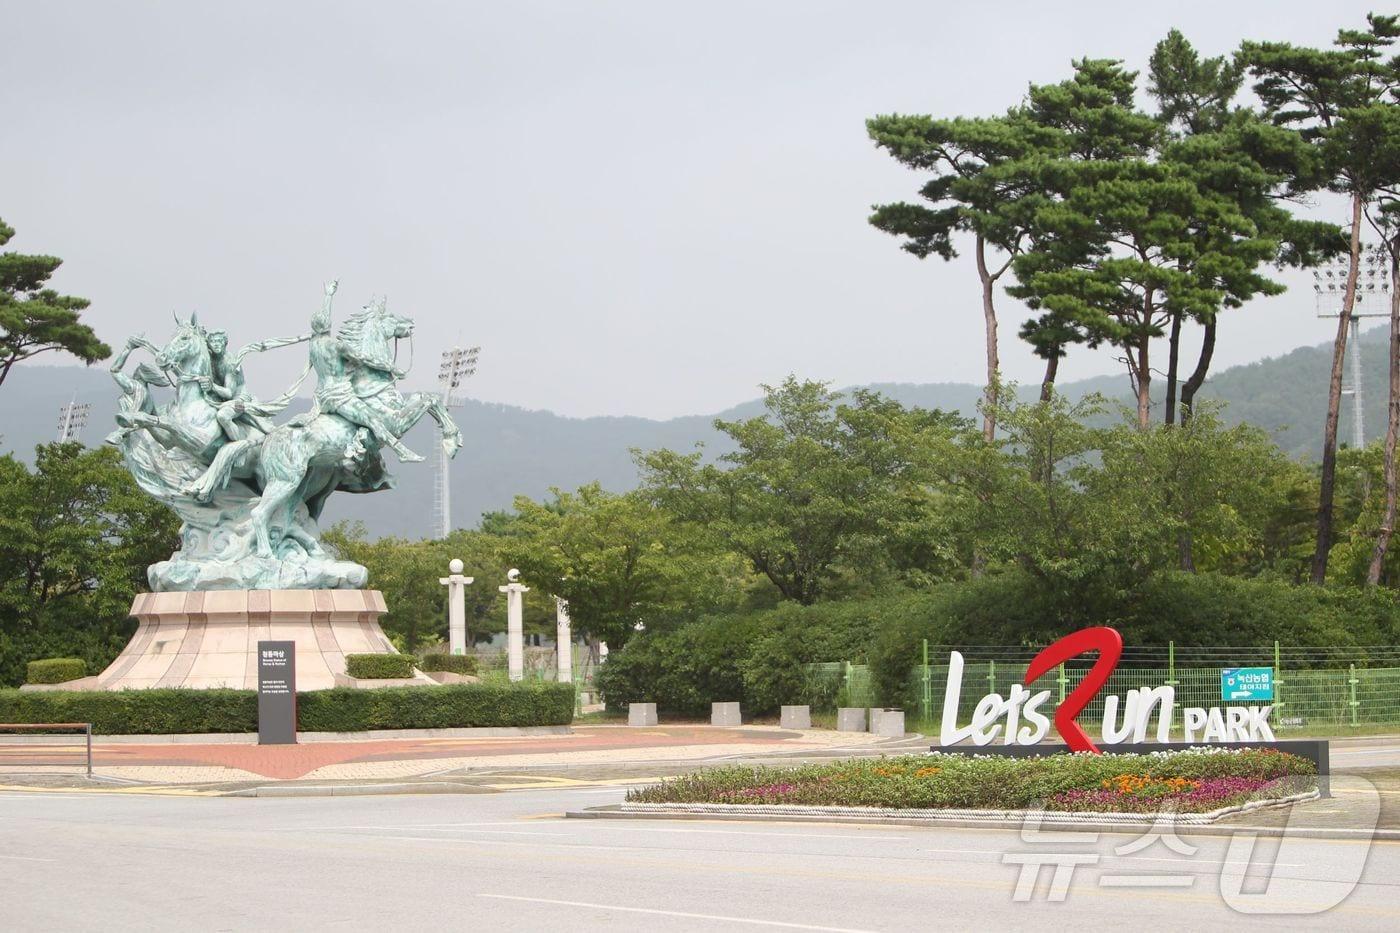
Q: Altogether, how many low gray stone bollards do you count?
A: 6